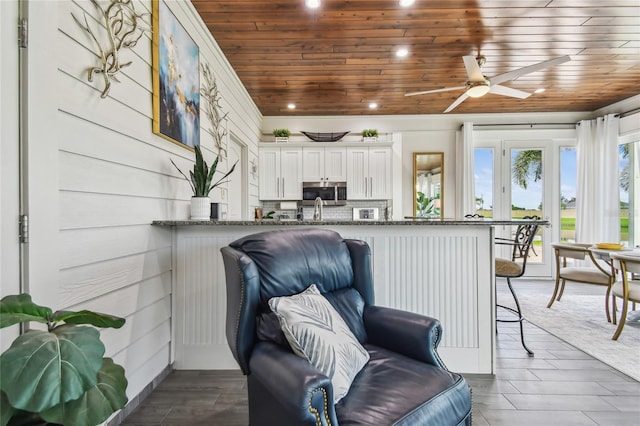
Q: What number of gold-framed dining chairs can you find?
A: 2